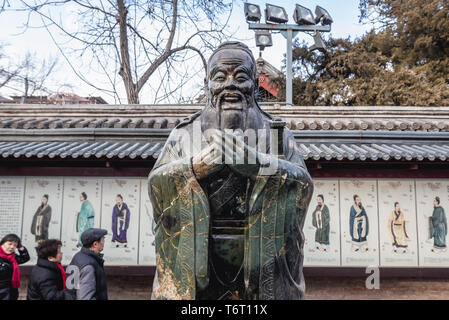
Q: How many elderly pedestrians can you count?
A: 3